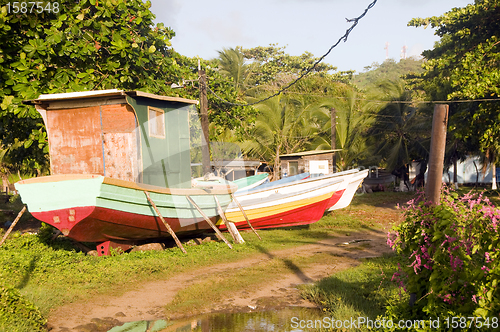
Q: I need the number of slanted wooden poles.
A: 5